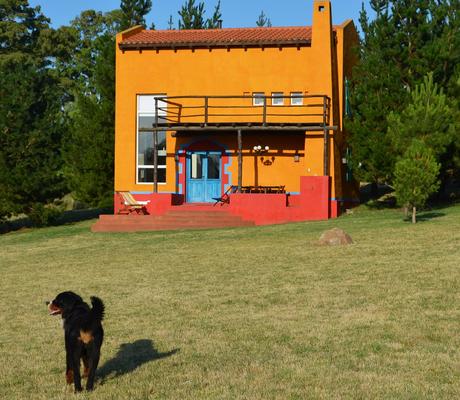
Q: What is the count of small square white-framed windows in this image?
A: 3